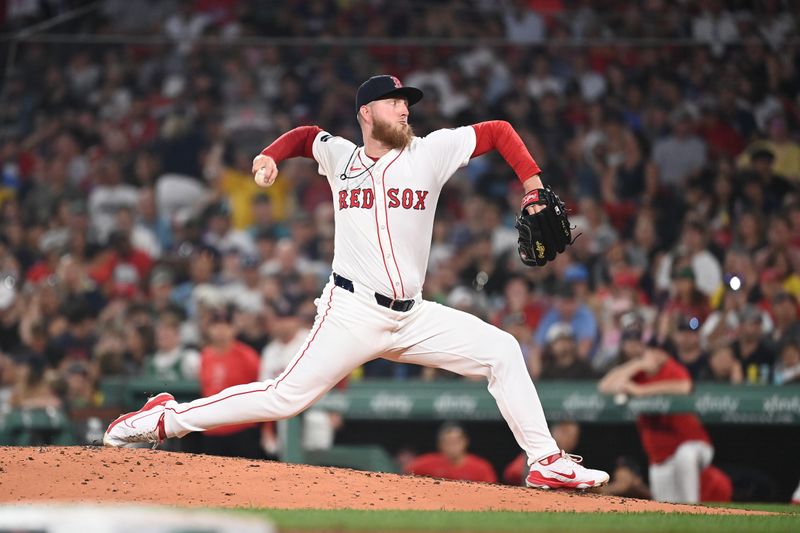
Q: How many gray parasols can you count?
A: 0